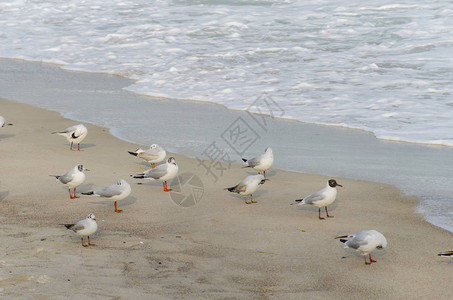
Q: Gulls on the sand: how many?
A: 12